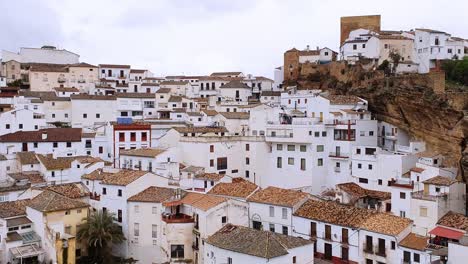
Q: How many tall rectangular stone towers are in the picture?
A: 1